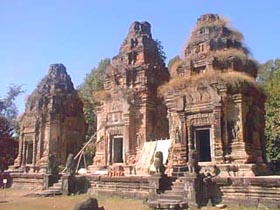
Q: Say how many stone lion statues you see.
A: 4